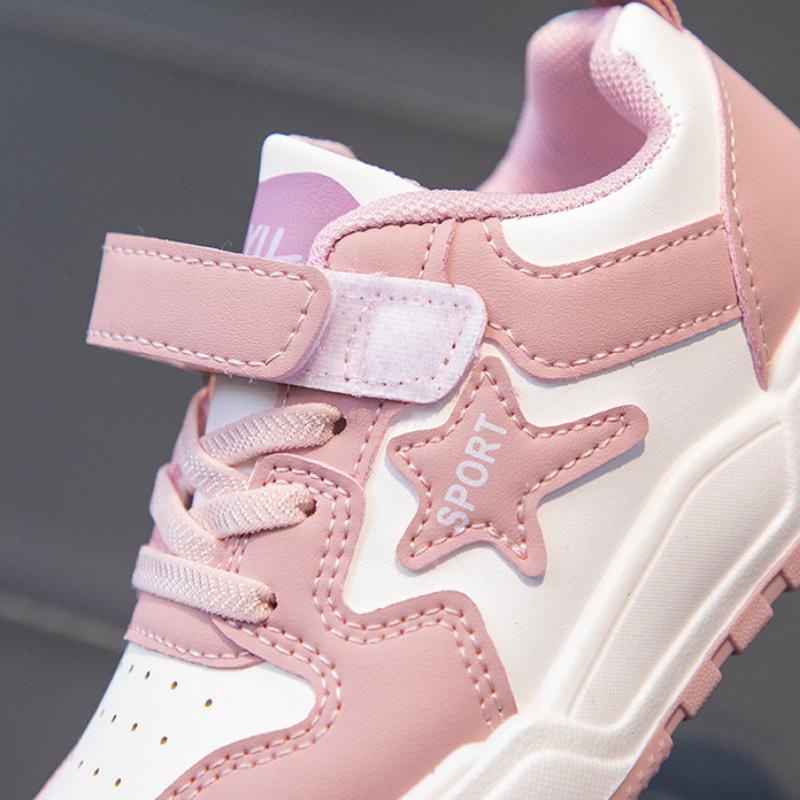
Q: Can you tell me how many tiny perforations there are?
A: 11